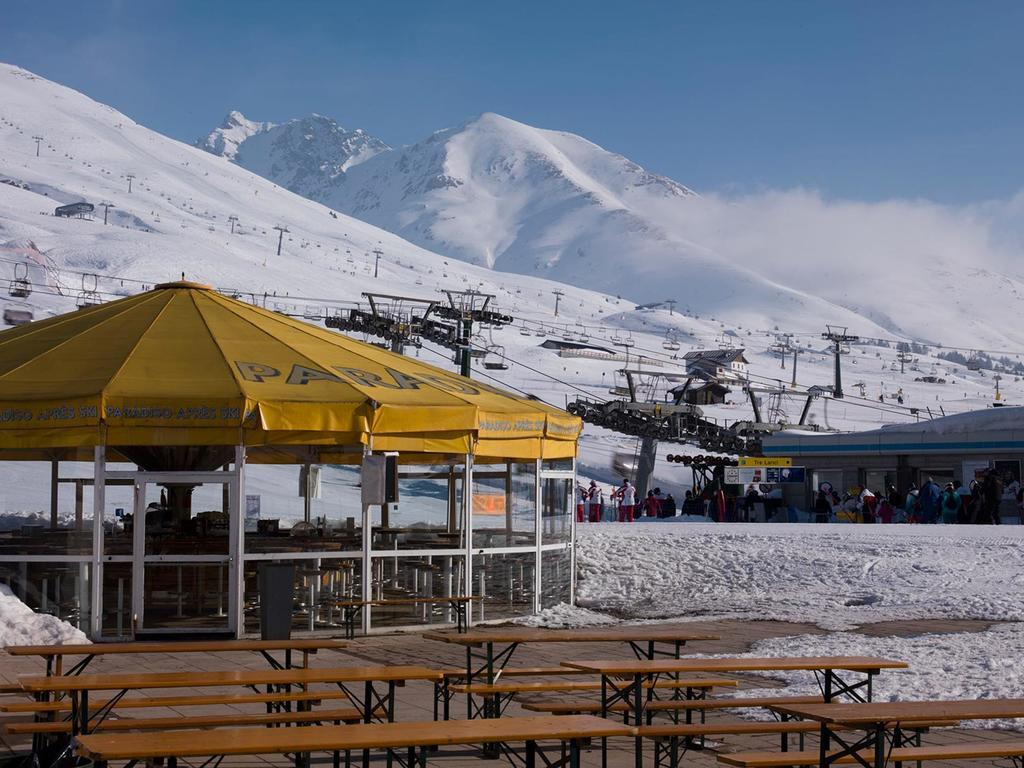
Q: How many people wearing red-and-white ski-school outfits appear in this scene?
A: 3